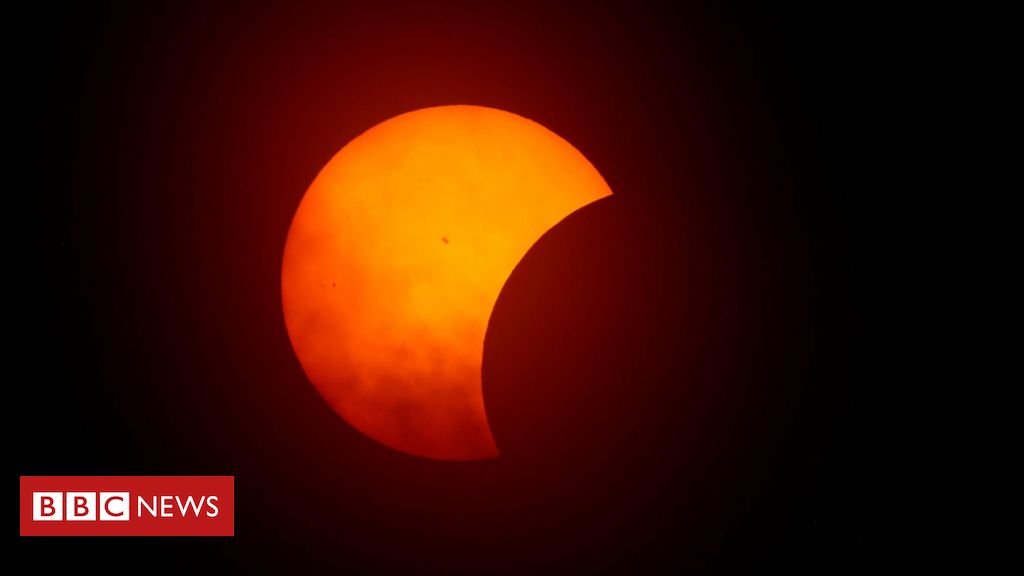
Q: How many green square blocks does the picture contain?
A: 0